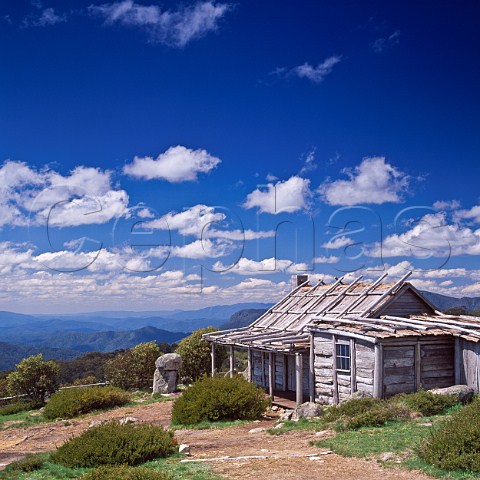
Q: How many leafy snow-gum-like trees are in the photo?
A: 3